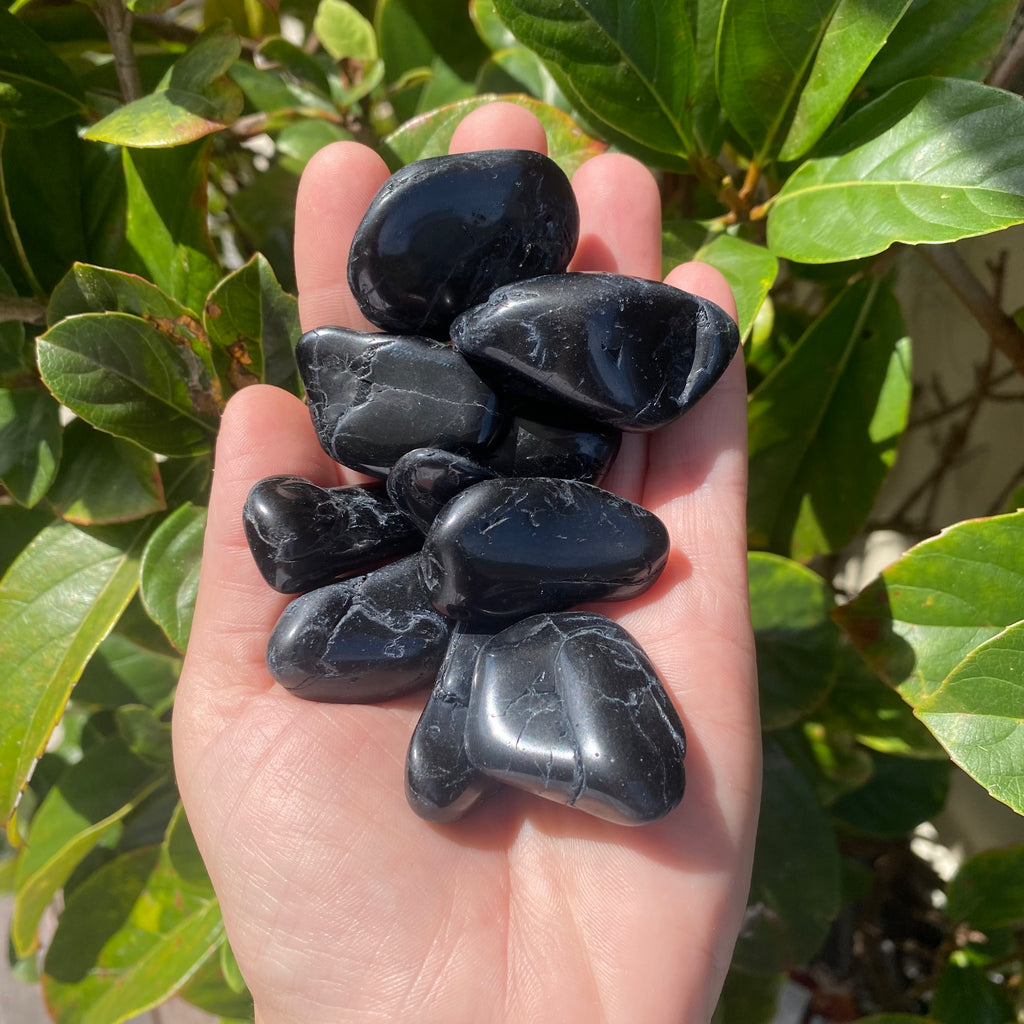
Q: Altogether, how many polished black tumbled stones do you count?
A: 10